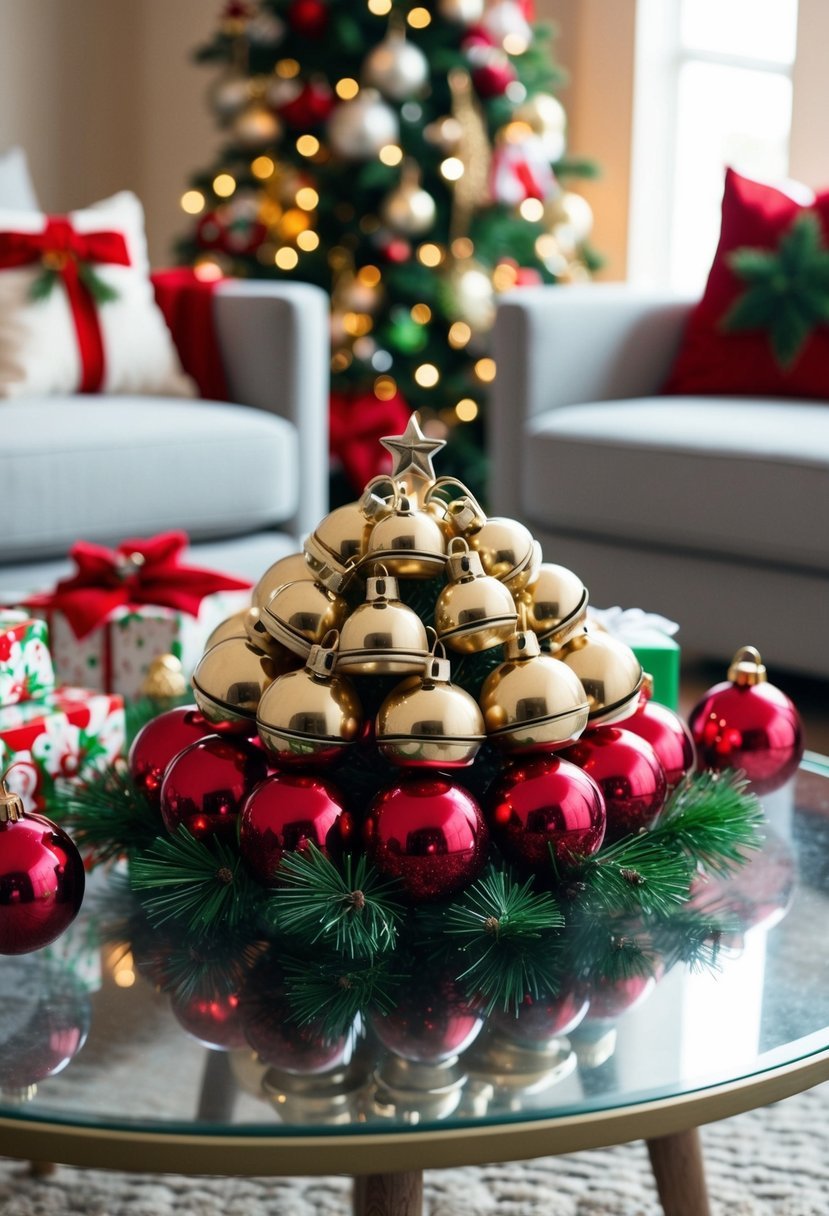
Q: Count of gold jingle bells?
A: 14